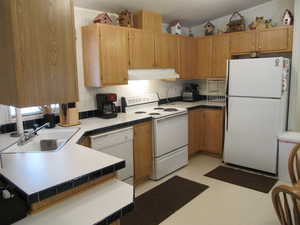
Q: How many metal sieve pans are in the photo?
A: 0